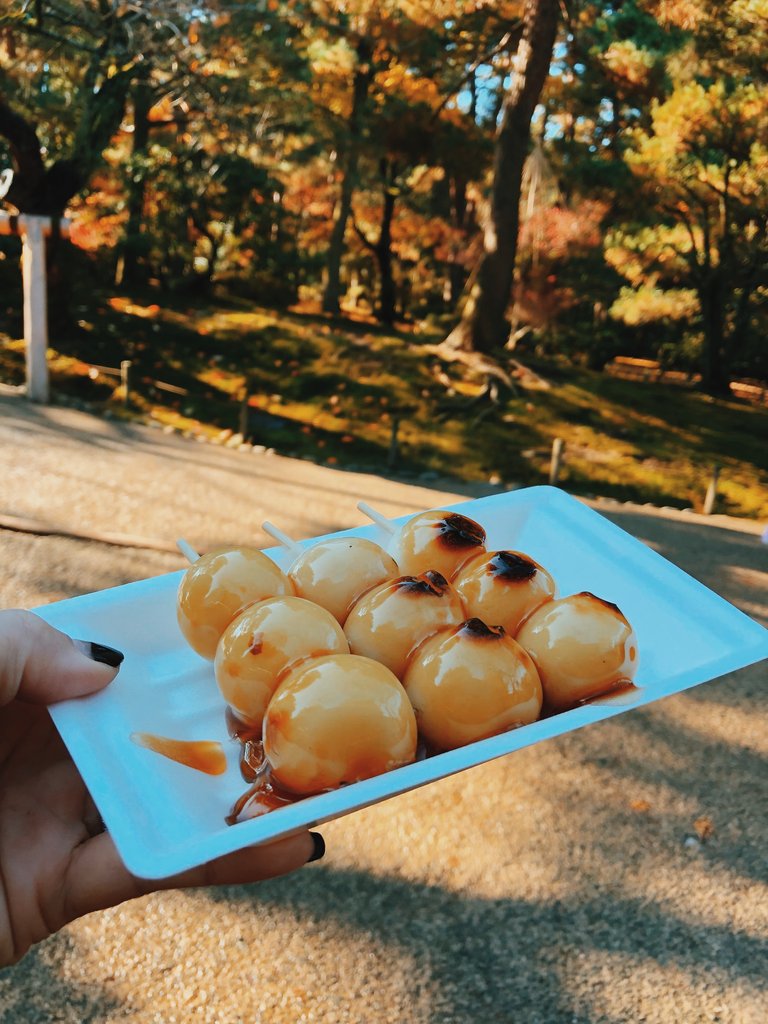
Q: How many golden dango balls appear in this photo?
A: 9